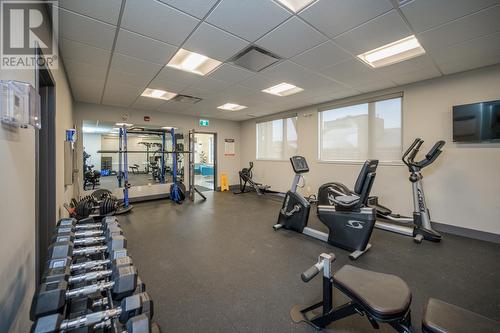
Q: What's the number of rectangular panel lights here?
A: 6